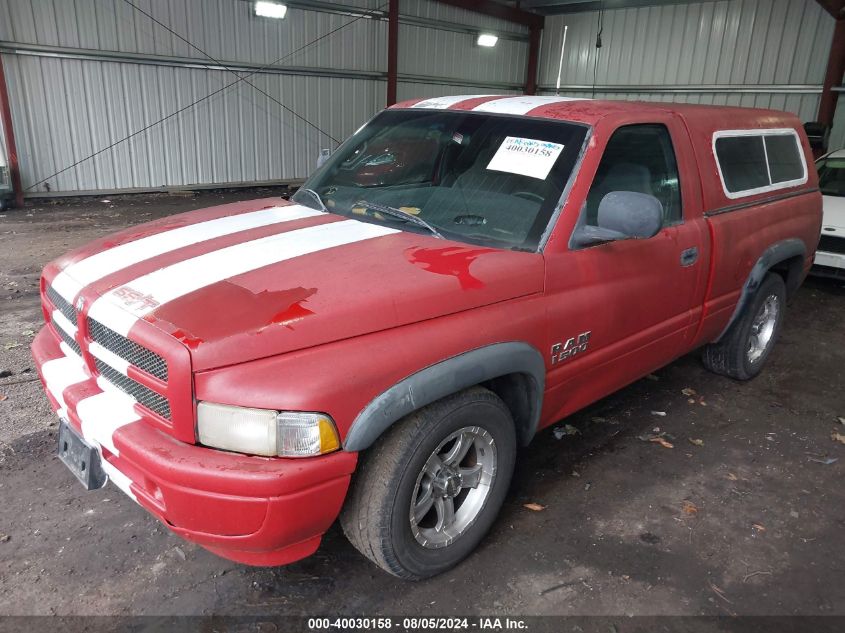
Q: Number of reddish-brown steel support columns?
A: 4